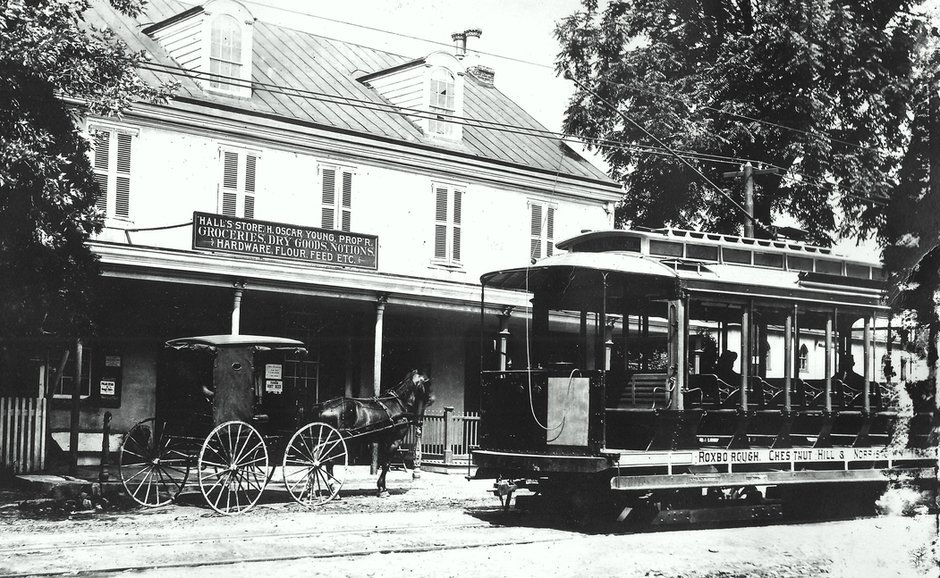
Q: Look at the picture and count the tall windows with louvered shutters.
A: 5